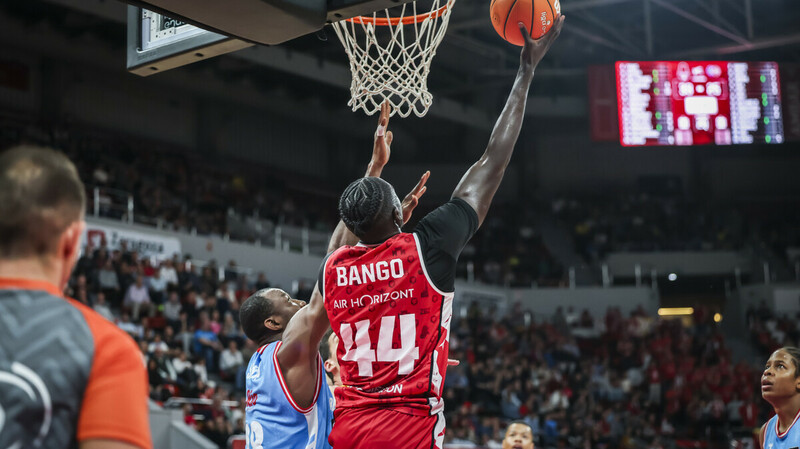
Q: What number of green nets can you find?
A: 0